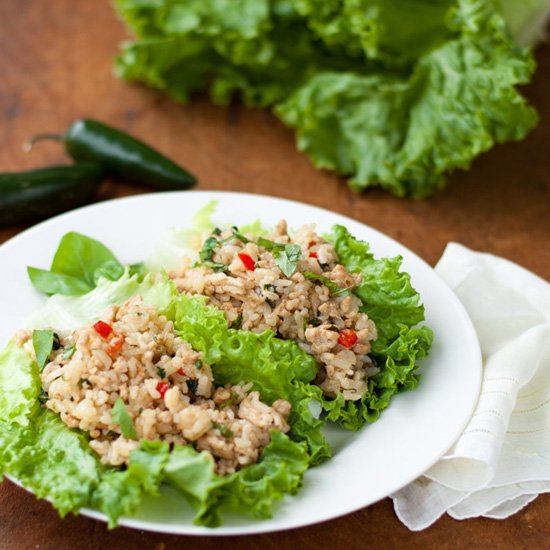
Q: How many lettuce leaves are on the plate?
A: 2